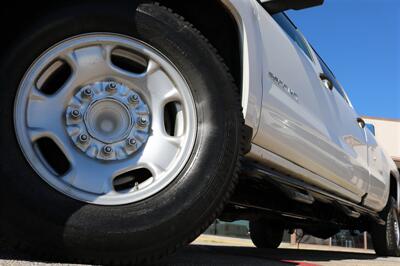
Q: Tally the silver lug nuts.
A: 8